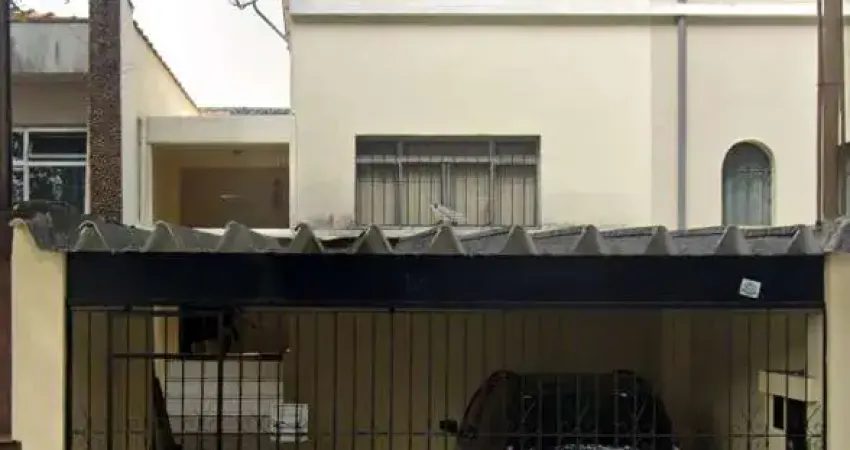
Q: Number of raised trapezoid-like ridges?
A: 11